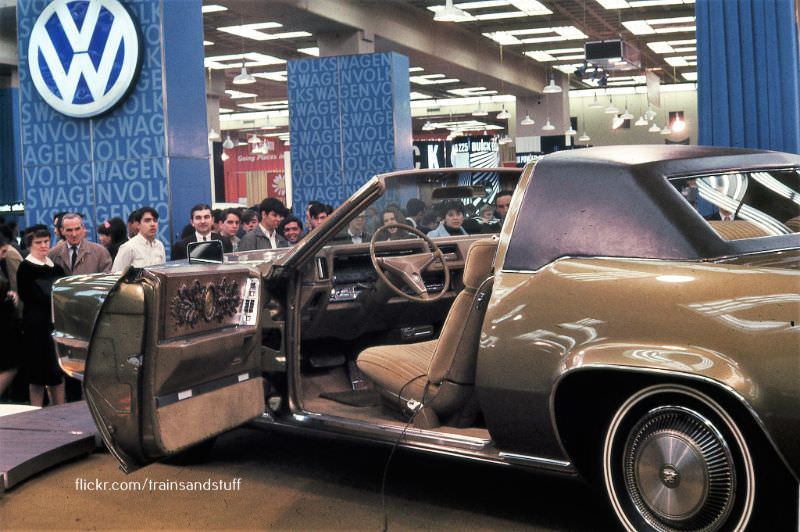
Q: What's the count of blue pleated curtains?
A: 1